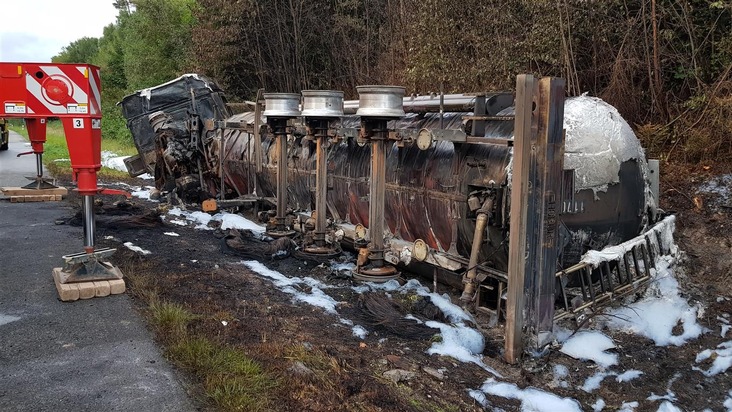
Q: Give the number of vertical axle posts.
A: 3